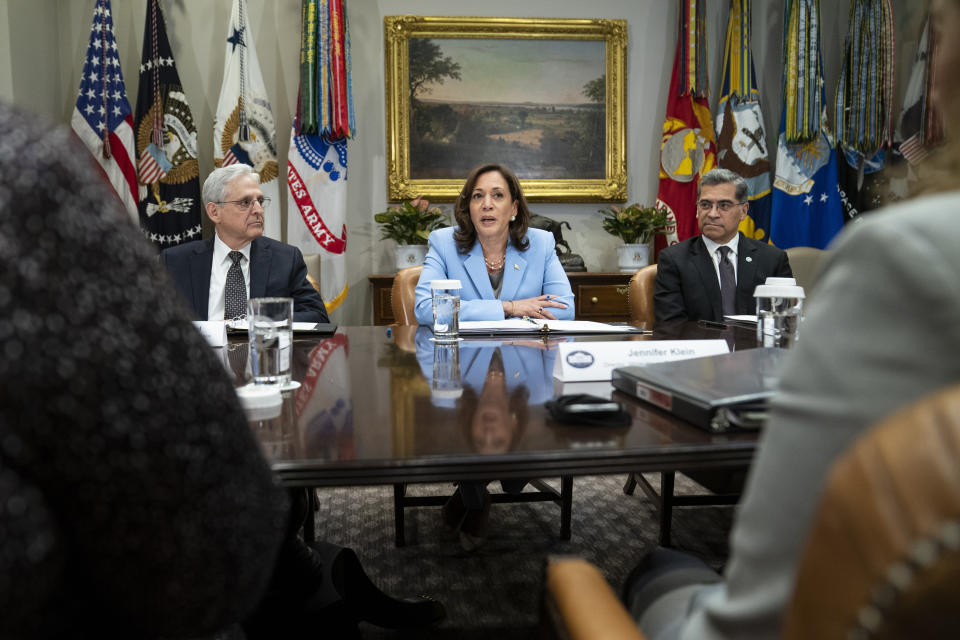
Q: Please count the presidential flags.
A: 1